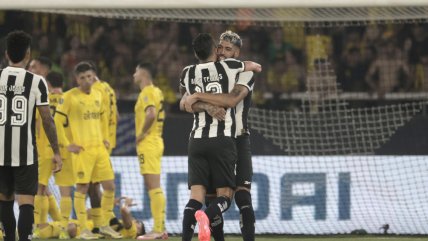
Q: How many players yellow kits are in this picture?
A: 6